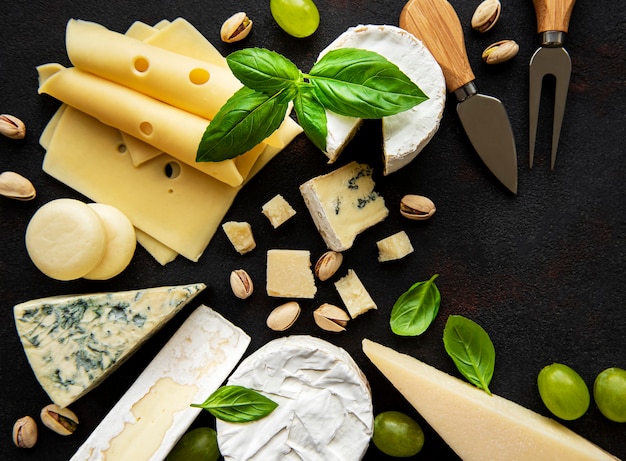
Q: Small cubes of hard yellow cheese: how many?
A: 5